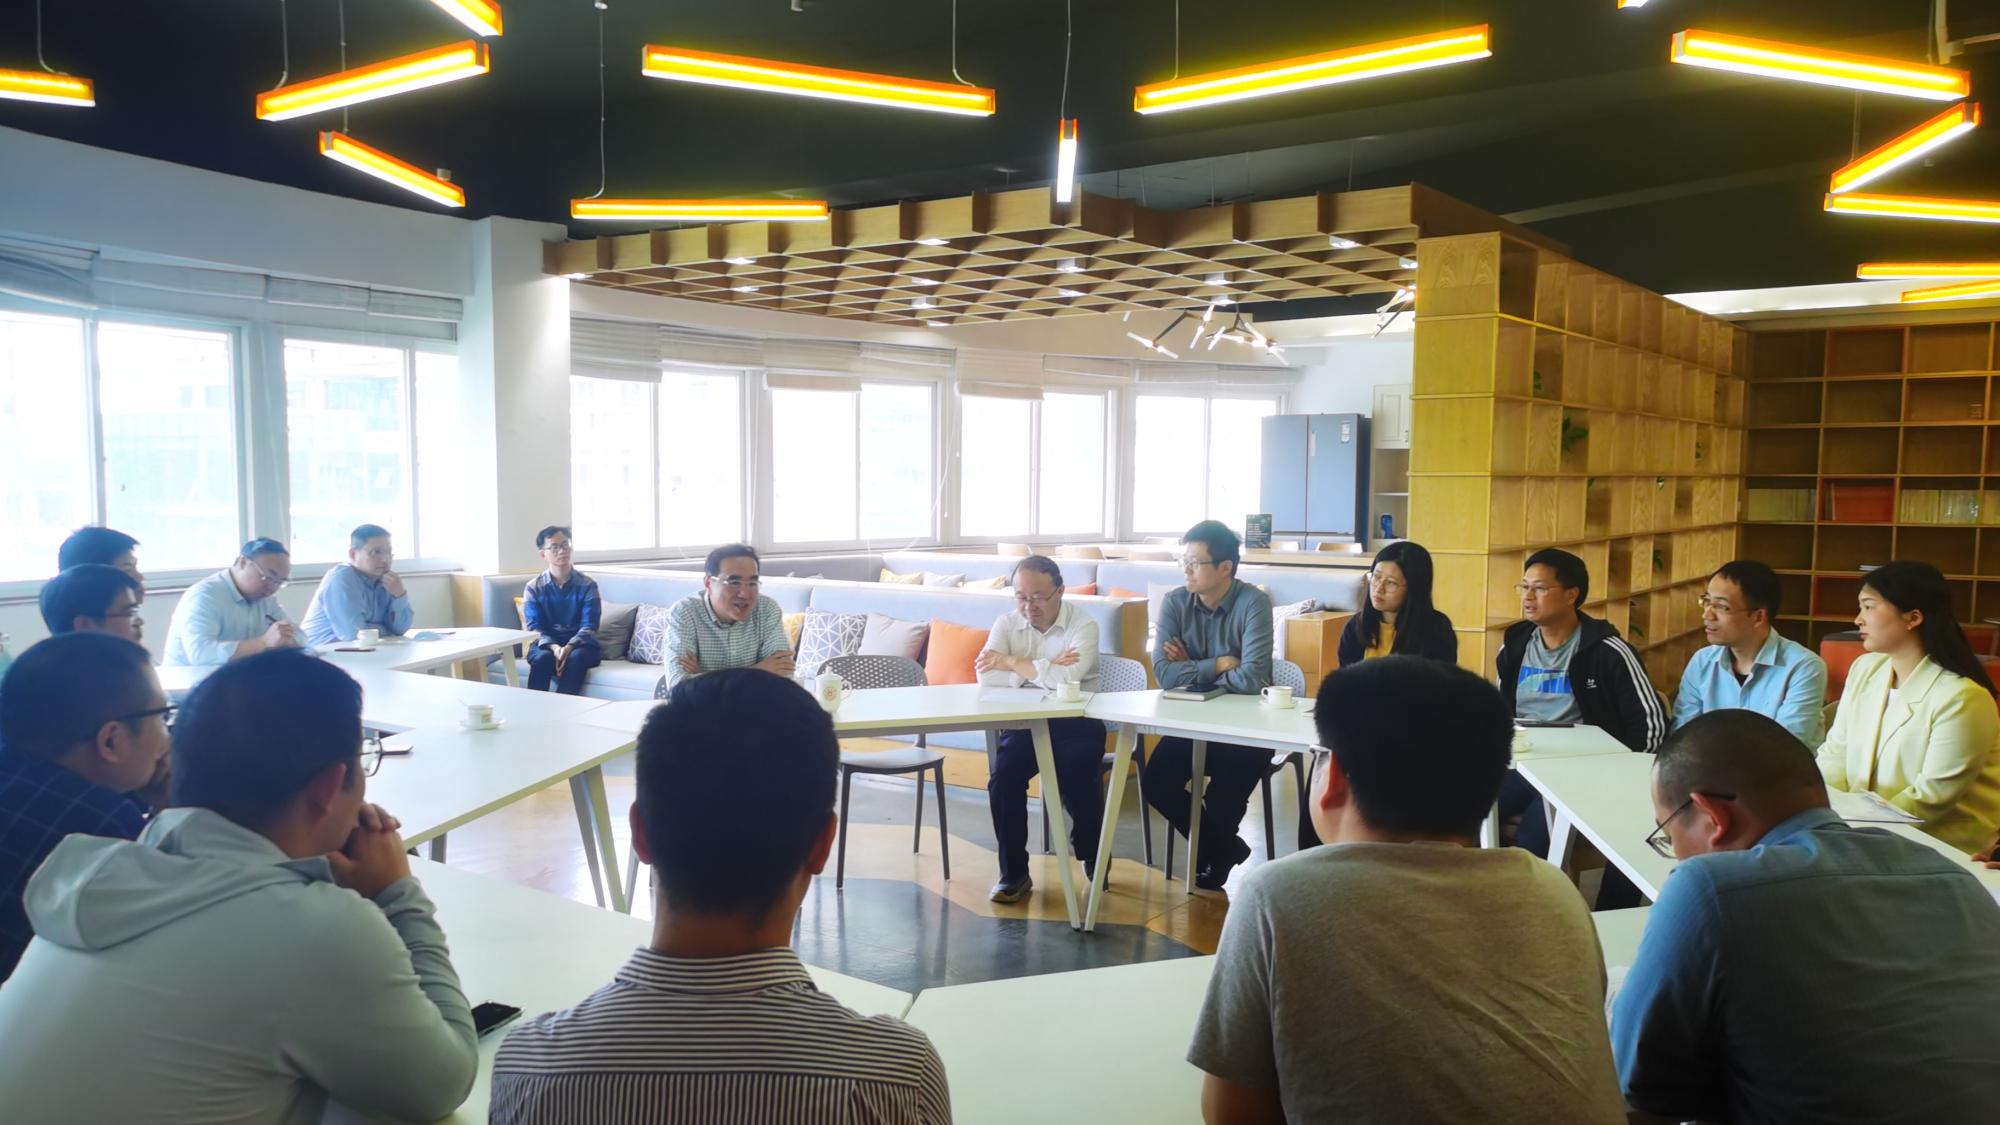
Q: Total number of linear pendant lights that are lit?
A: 14